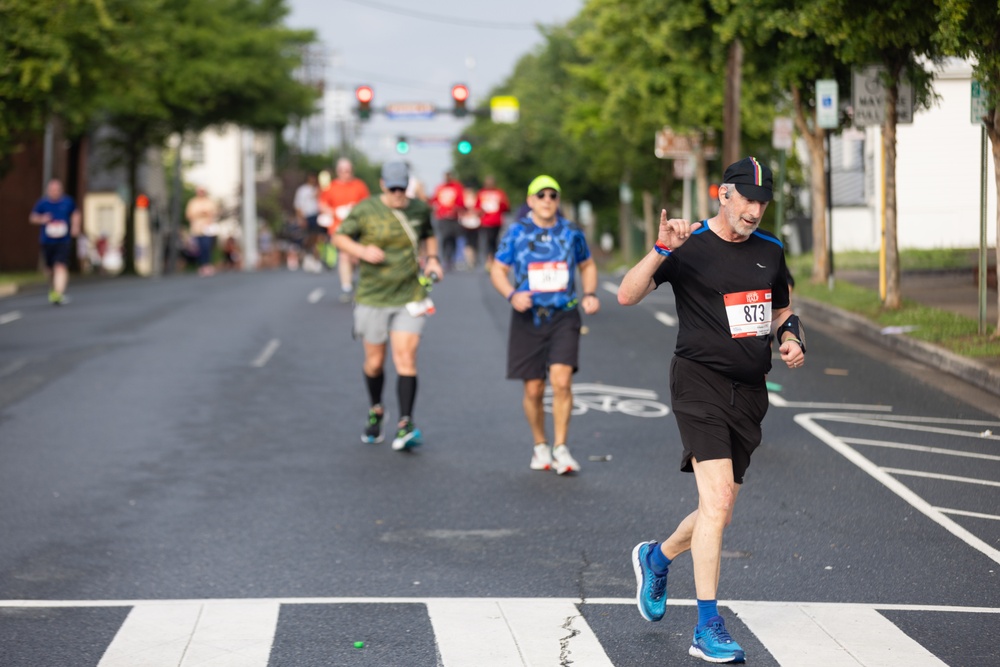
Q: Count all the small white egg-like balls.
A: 0